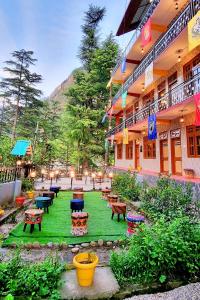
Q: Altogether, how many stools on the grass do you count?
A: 12